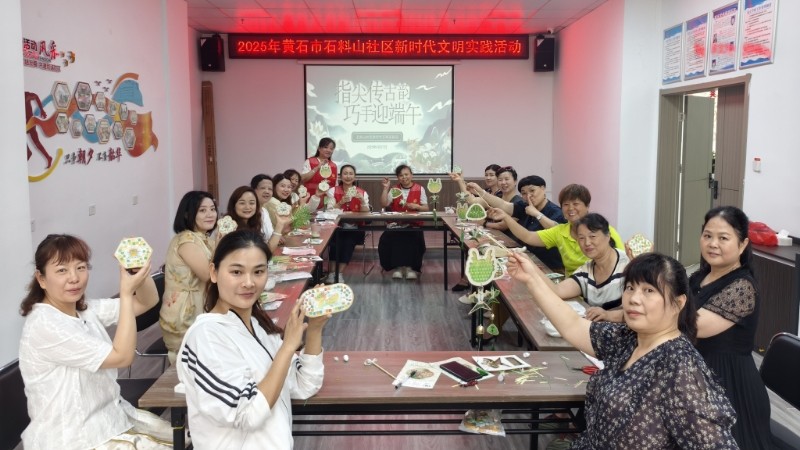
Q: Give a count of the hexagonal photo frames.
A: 12